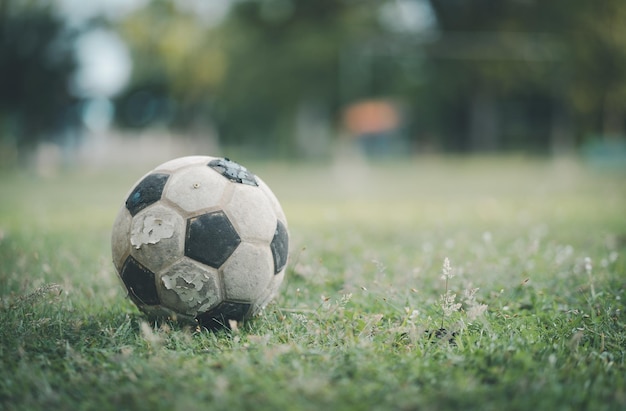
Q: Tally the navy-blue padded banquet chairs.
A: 0